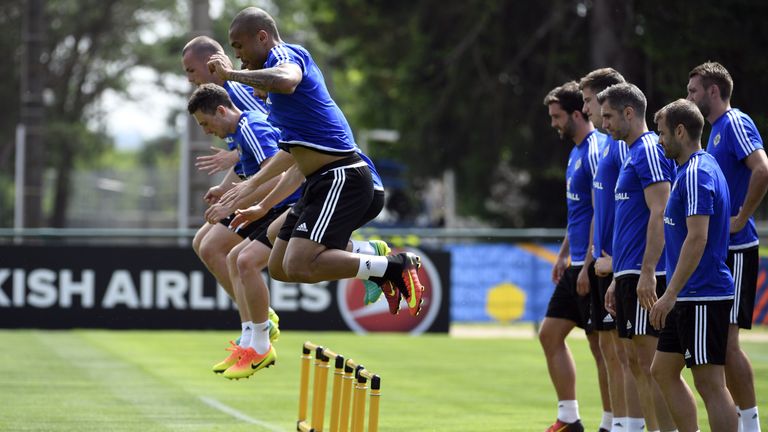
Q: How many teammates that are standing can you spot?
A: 5